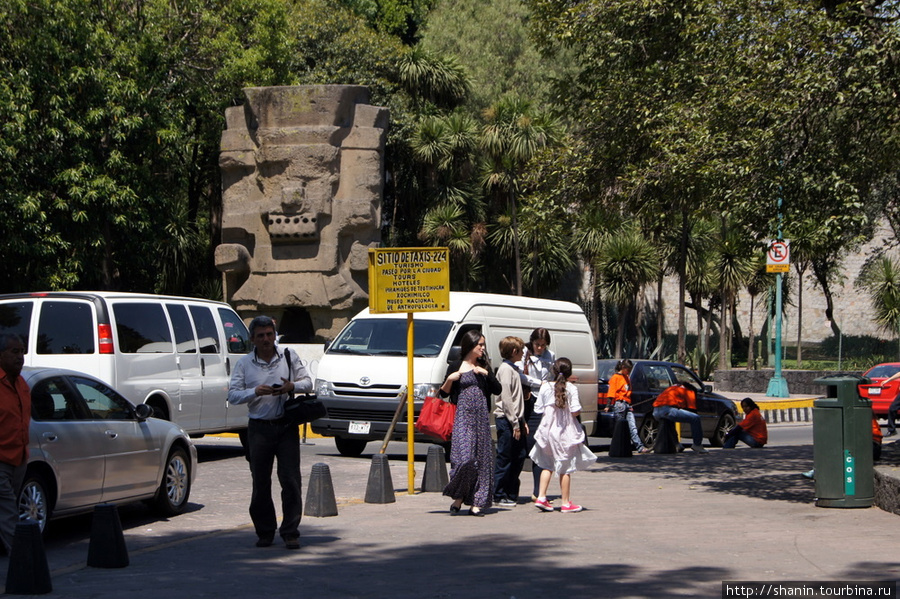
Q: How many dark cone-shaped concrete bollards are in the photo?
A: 7